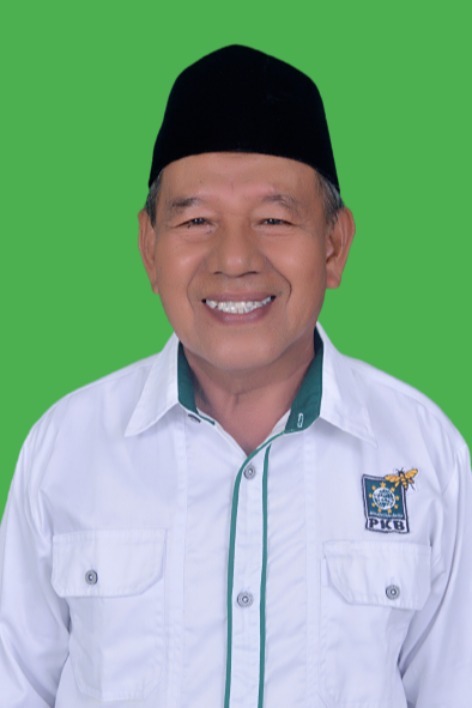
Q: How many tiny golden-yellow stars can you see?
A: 9